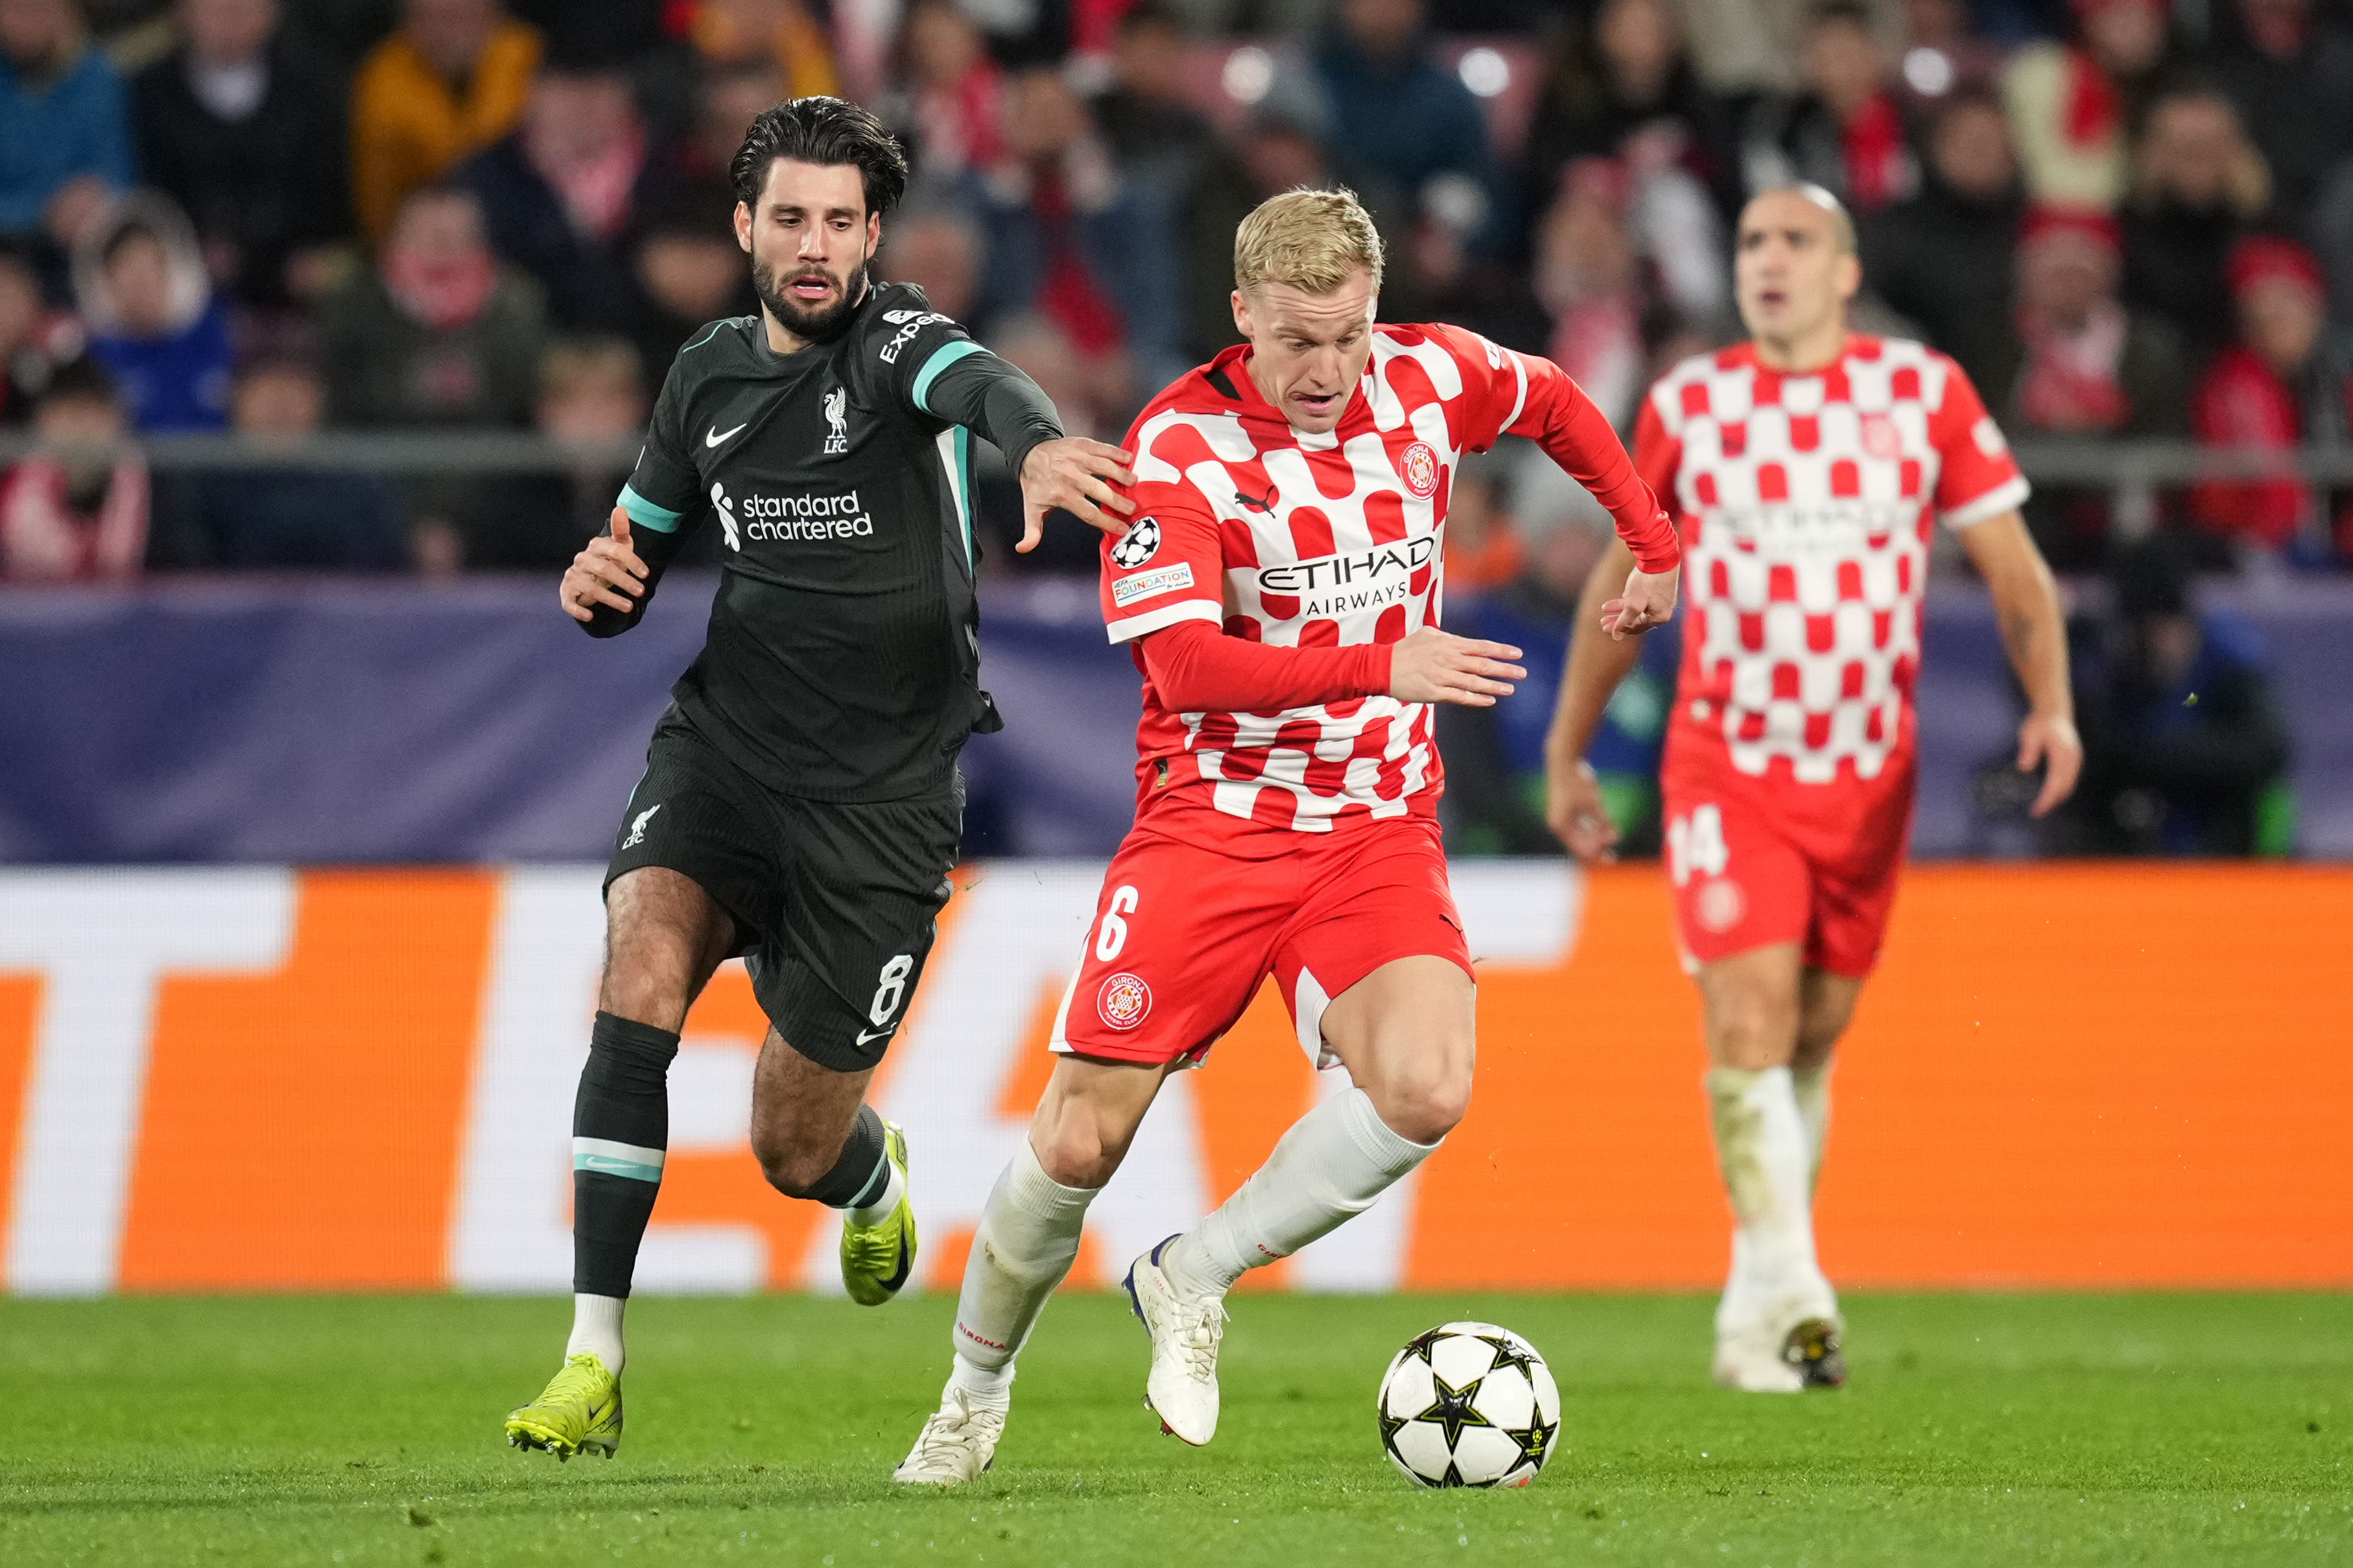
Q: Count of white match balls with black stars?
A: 1